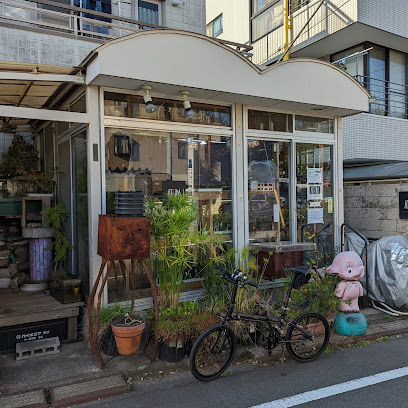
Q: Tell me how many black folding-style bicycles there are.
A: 1